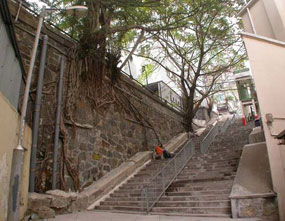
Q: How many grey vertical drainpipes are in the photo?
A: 2